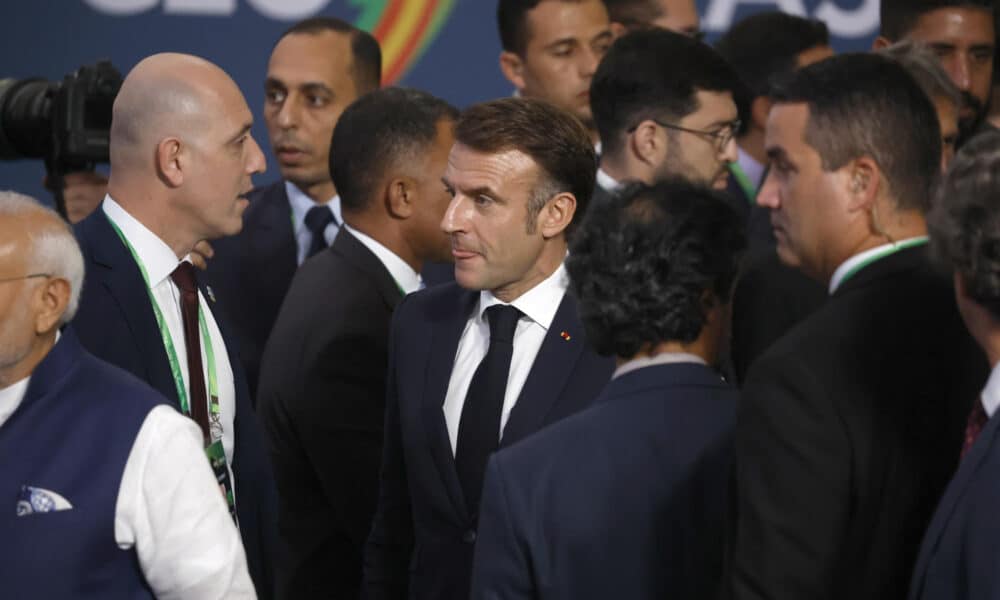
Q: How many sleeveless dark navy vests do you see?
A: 1